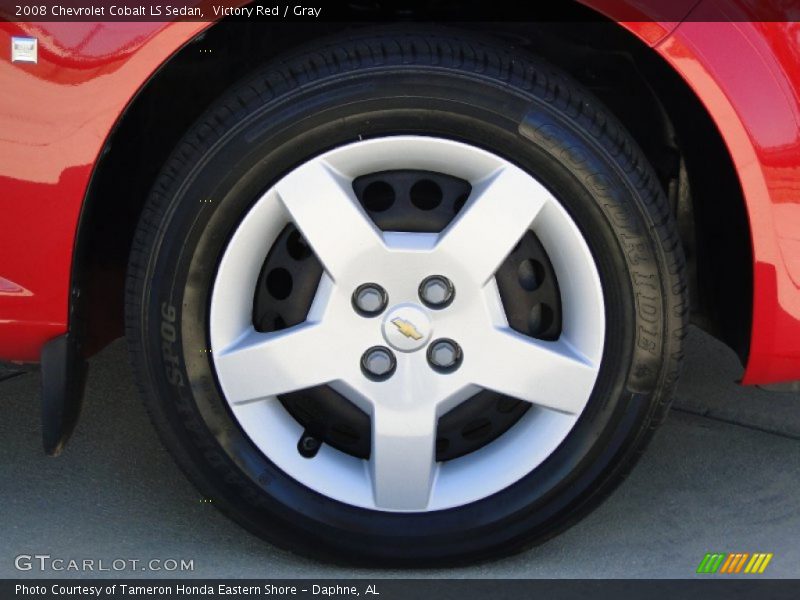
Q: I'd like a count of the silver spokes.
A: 5